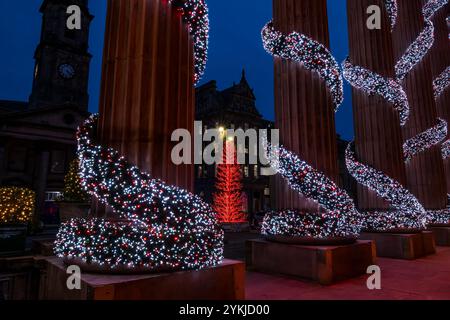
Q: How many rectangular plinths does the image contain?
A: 4